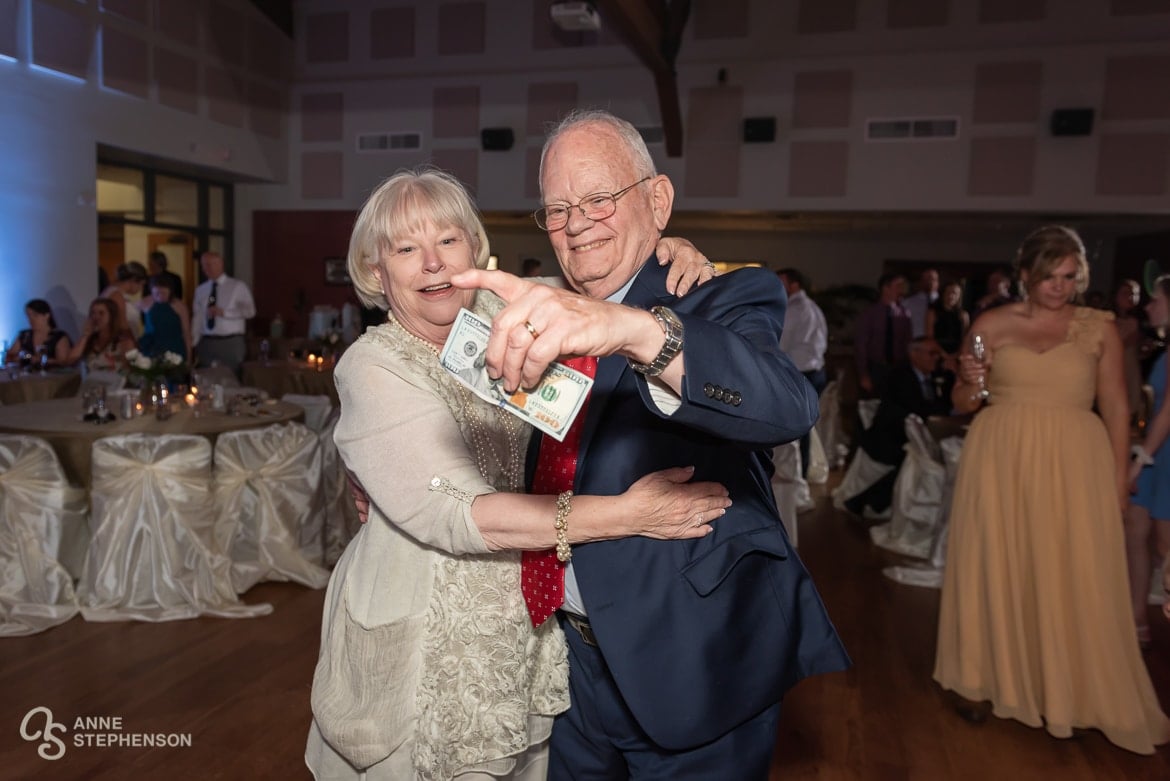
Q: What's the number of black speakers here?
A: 3